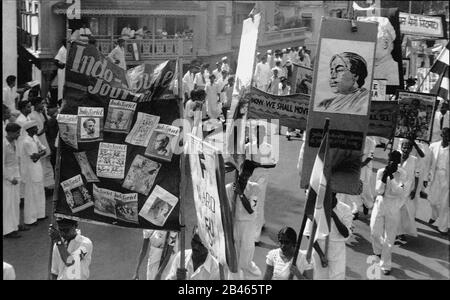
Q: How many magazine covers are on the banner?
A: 12